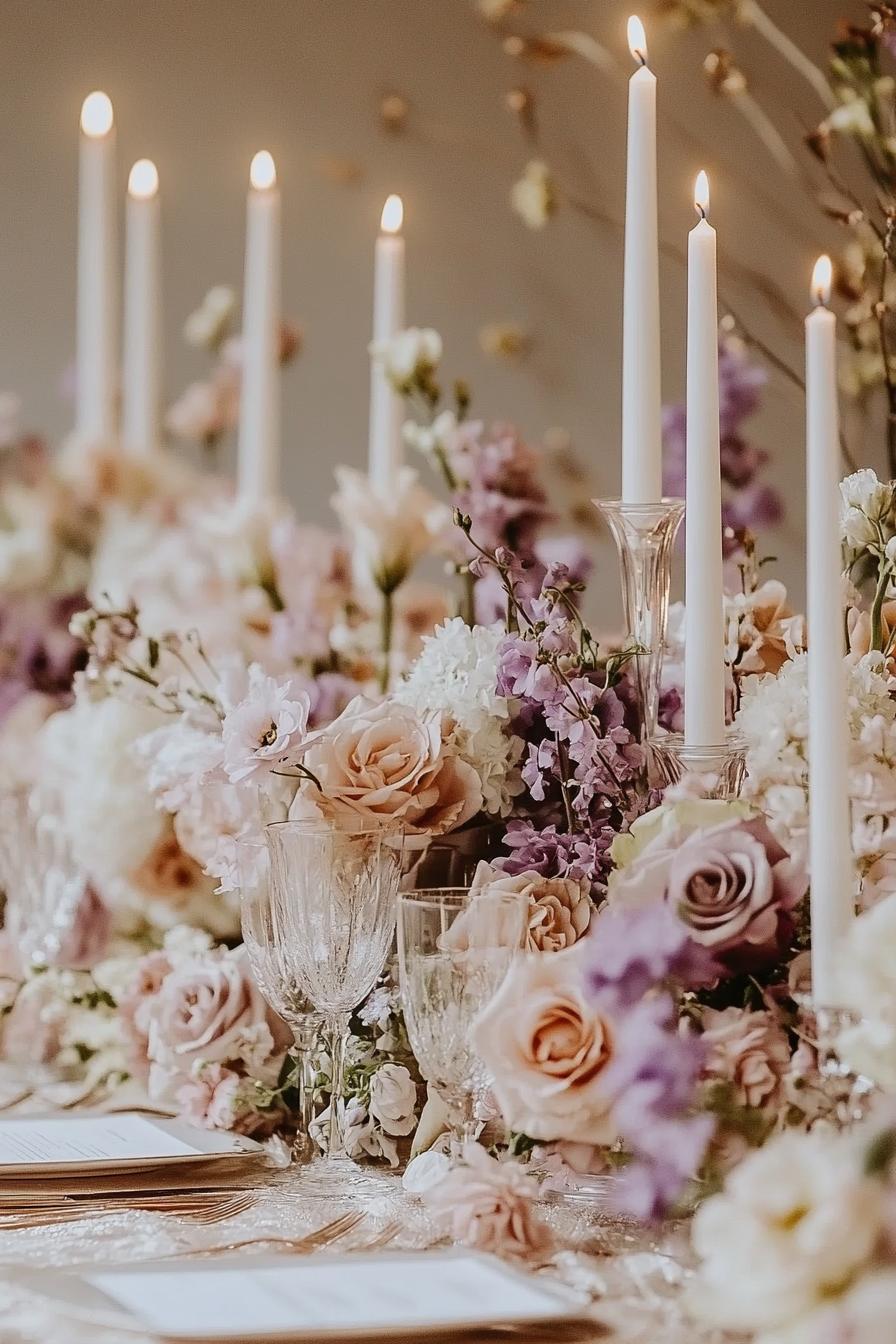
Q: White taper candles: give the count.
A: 7